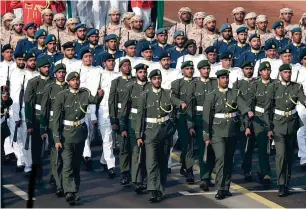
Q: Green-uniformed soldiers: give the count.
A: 12